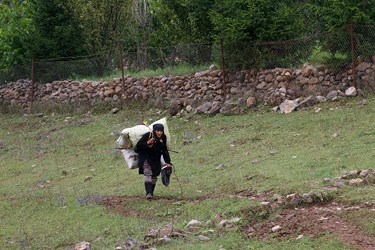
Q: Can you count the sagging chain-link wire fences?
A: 1